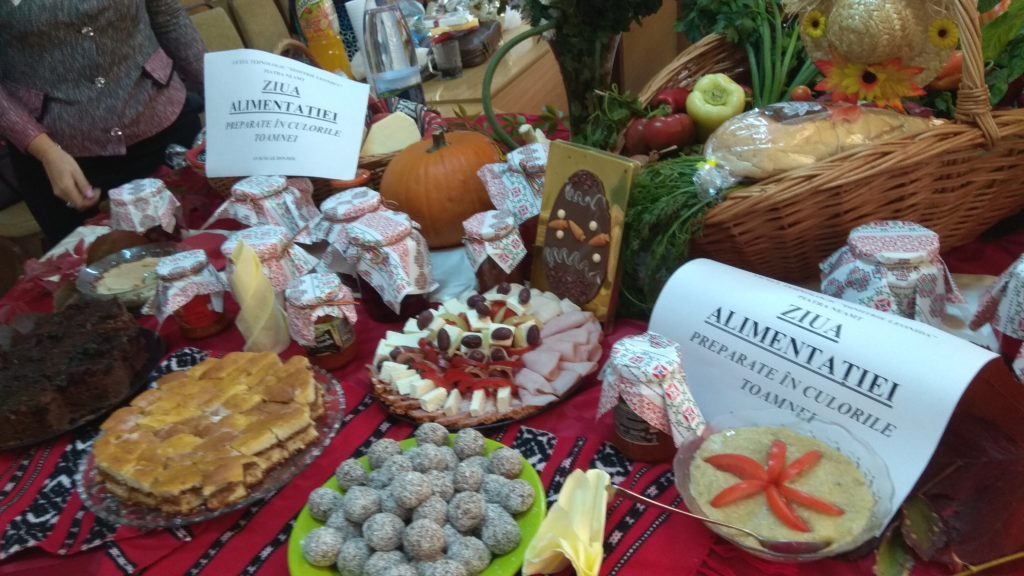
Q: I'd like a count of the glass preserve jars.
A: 12